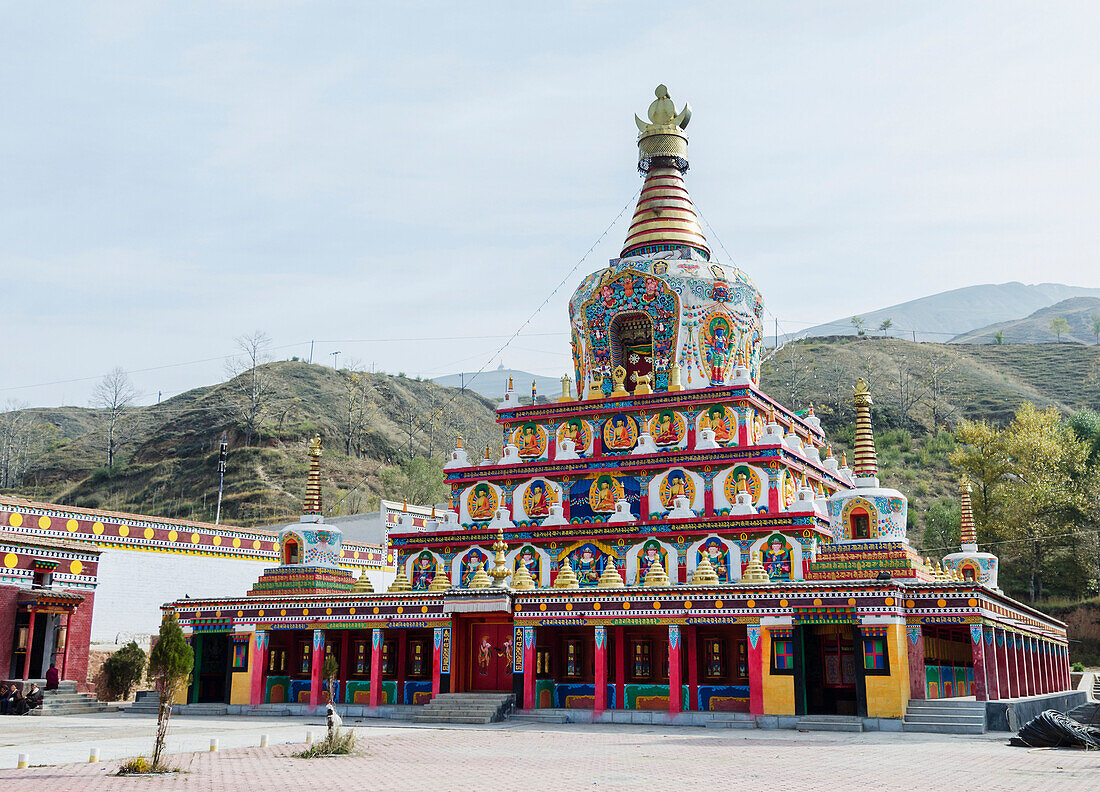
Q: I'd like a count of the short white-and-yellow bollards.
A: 5